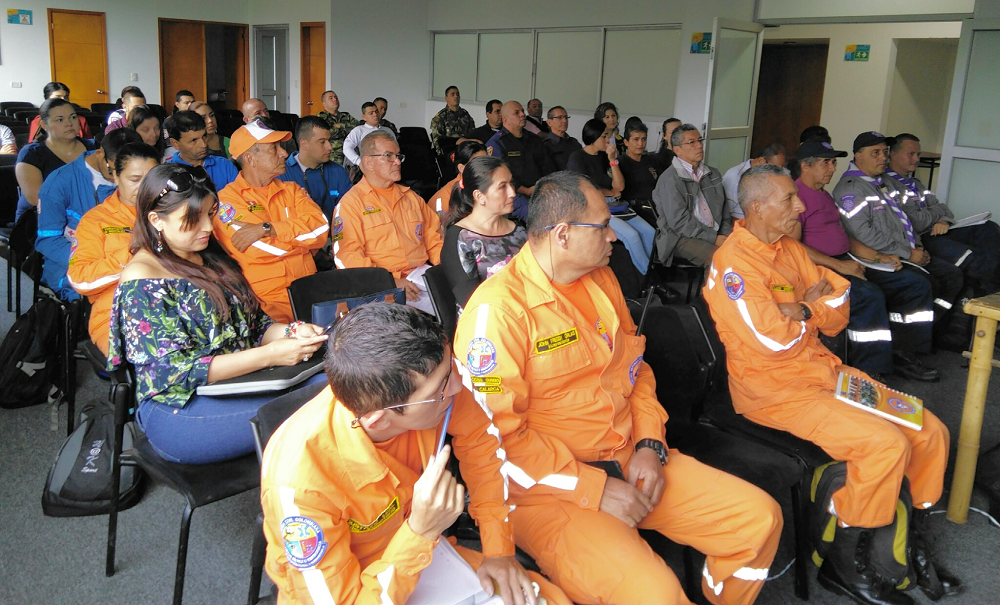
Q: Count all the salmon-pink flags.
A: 0